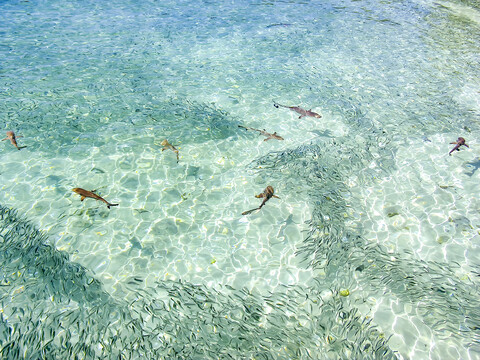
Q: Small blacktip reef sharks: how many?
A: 7